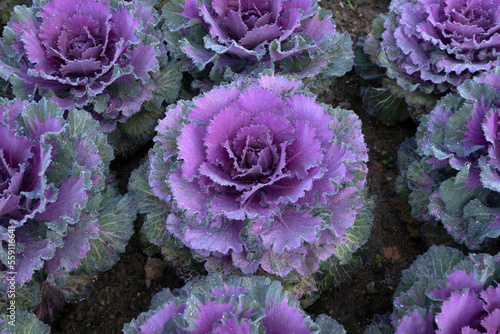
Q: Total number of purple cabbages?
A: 8